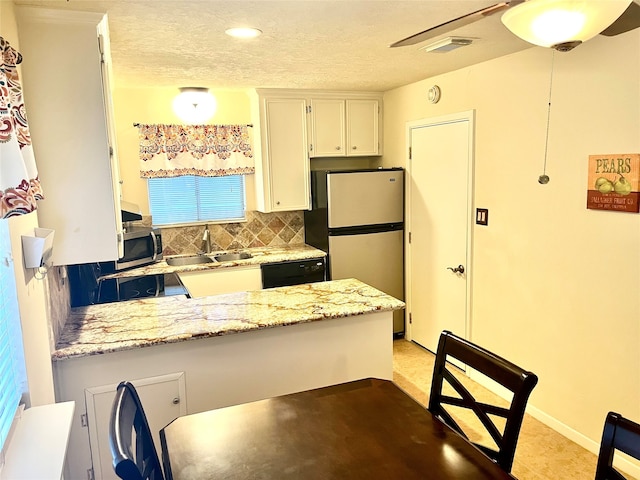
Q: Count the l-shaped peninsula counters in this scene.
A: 1